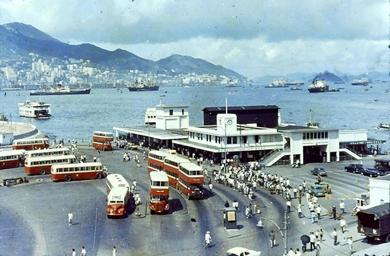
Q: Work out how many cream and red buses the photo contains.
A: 12